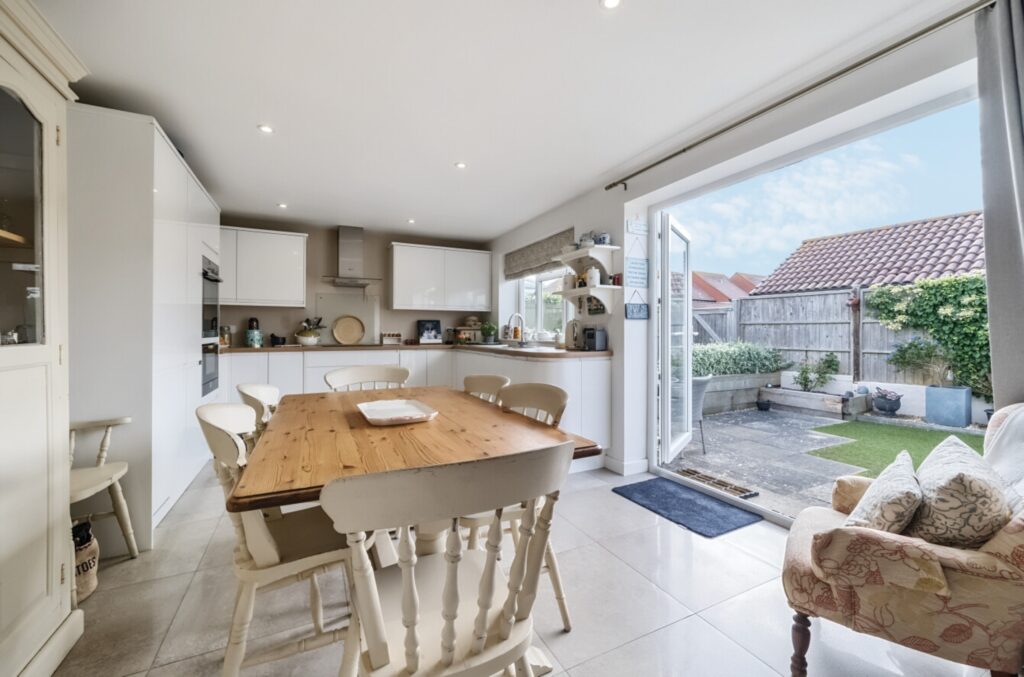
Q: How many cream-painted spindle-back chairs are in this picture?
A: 7